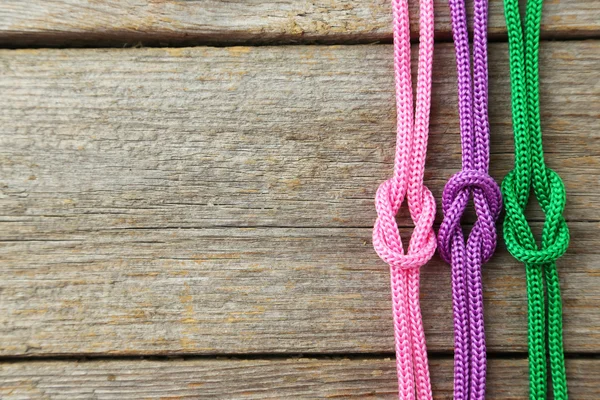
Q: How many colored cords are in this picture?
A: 3